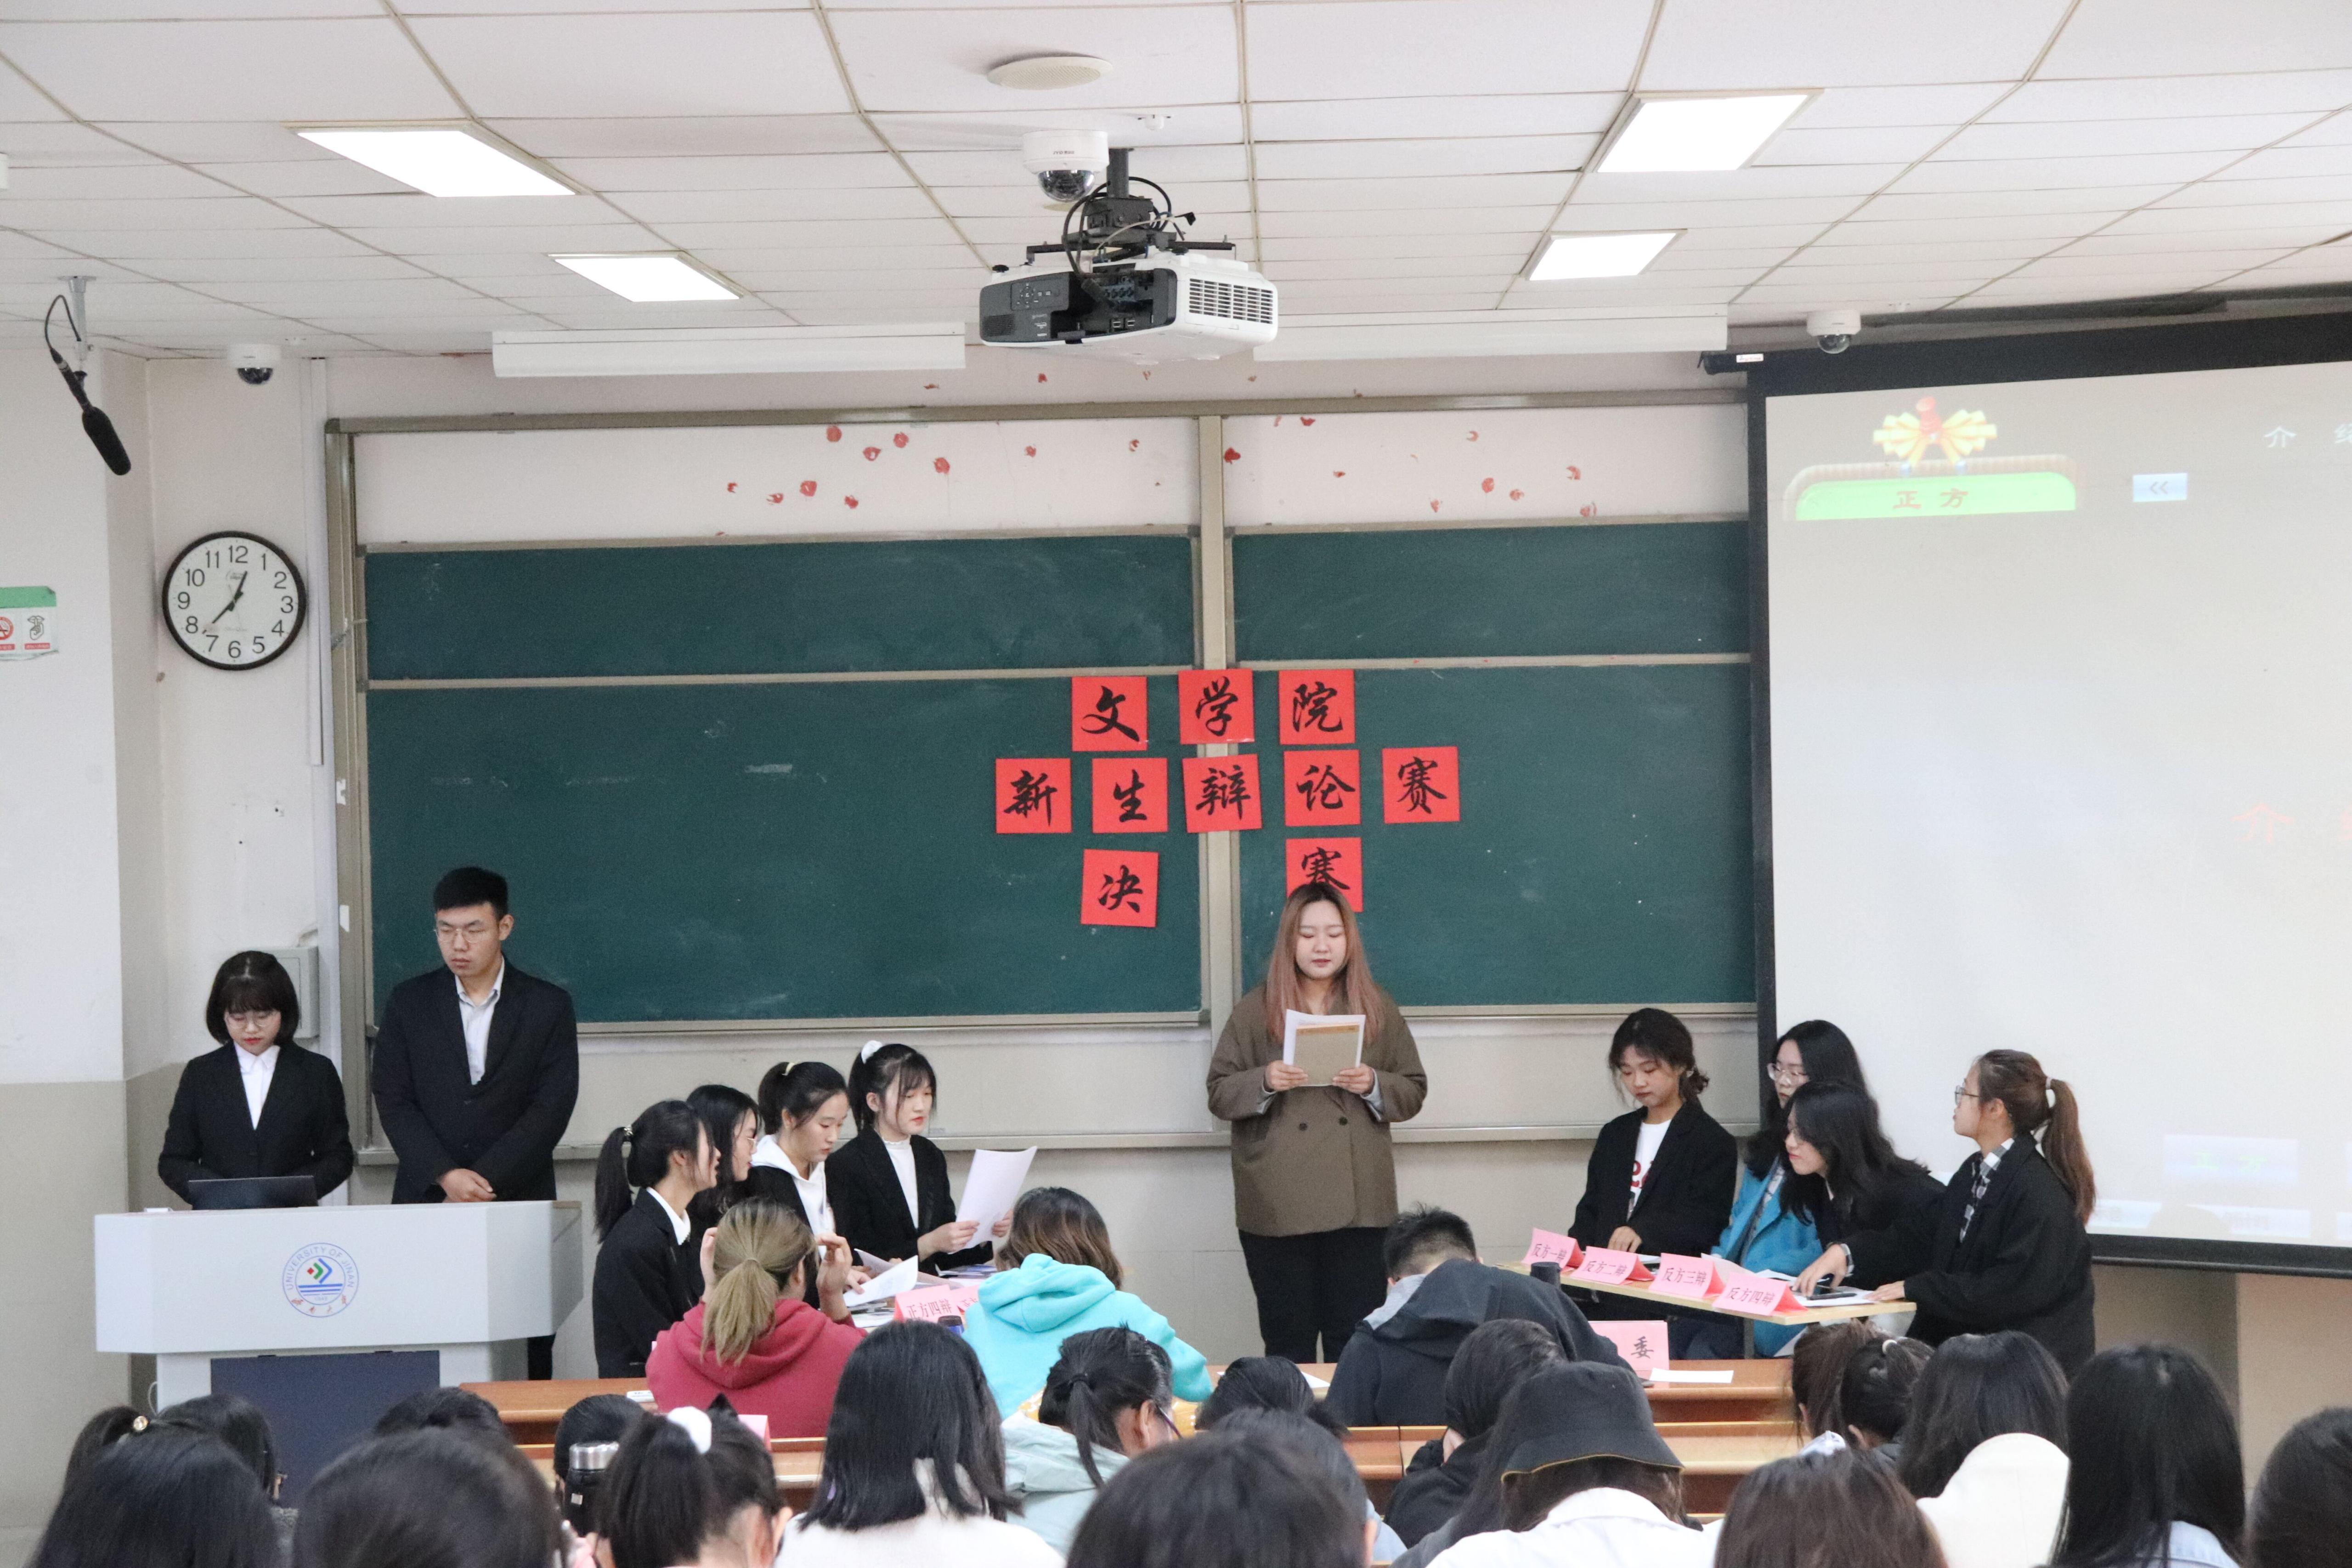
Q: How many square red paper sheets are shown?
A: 10